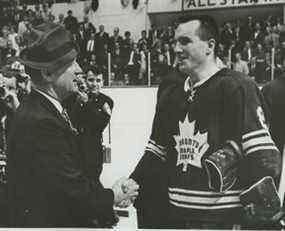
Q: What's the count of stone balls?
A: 0